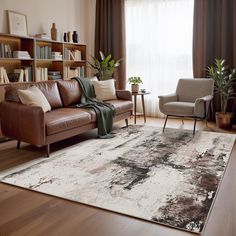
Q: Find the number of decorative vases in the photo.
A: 4